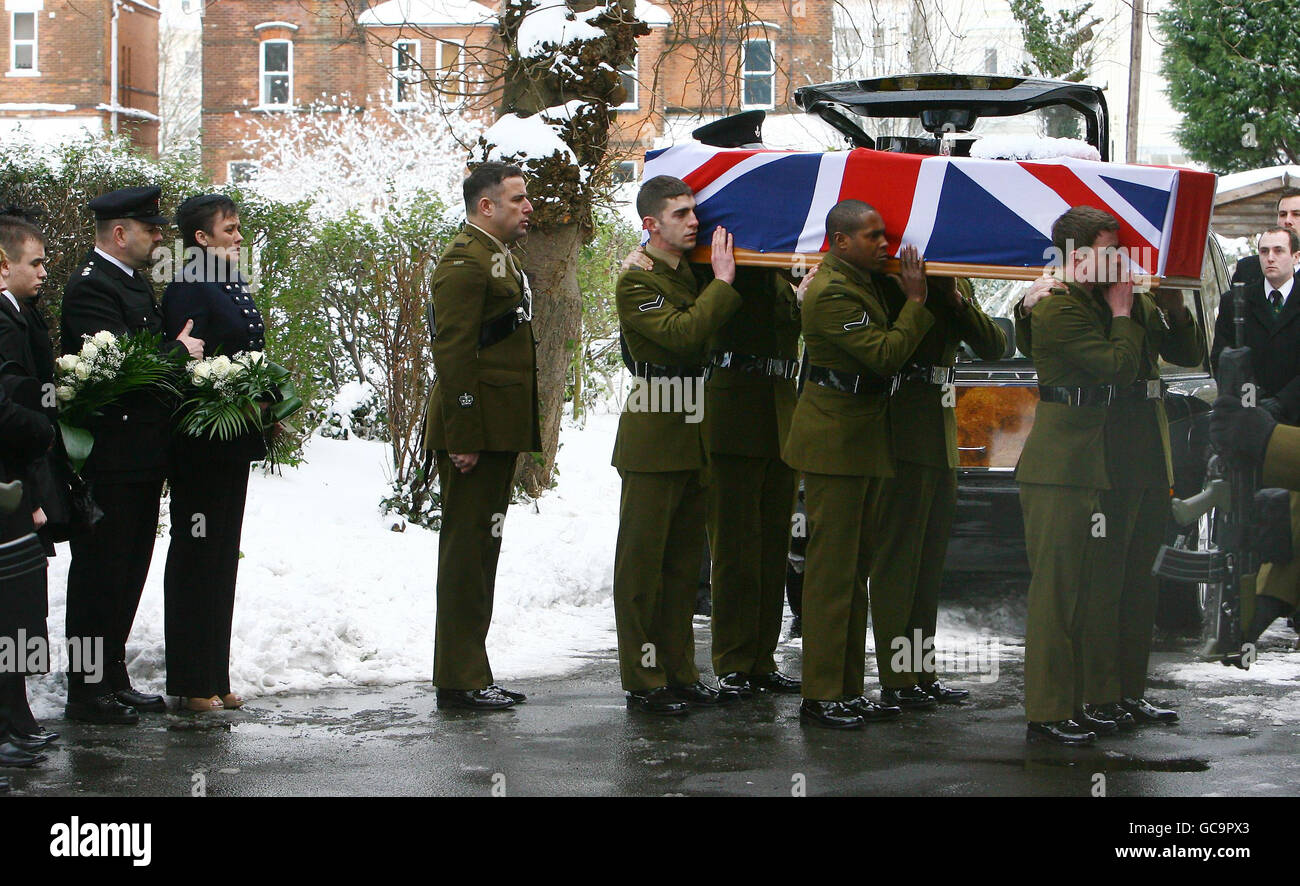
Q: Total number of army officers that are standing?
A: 7